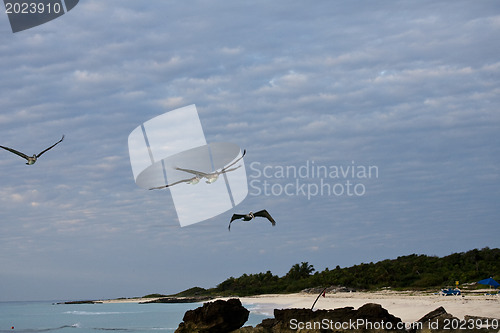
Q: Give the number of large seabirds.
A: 4